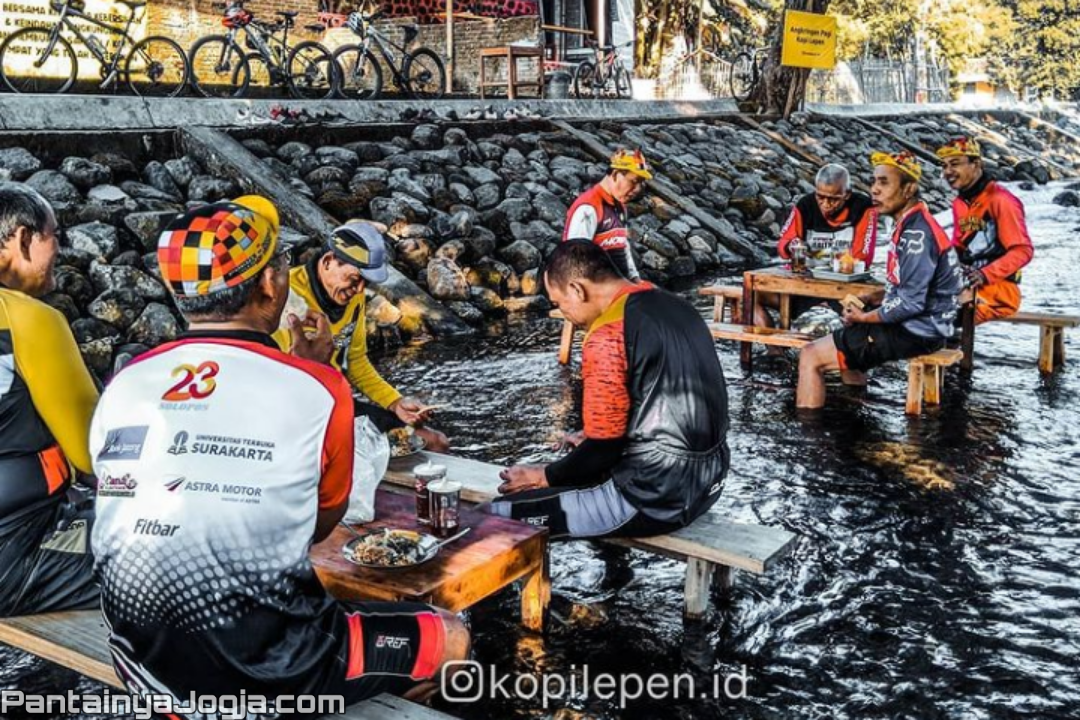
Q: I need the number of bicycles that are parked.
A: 6